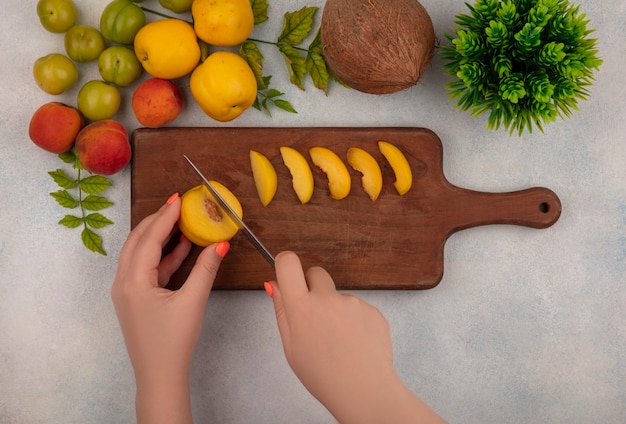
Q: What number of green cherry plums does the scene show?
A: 7